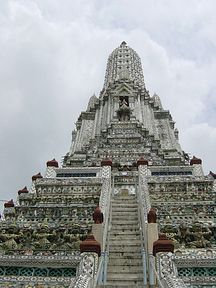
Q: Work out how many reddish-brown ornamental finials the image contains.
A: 12